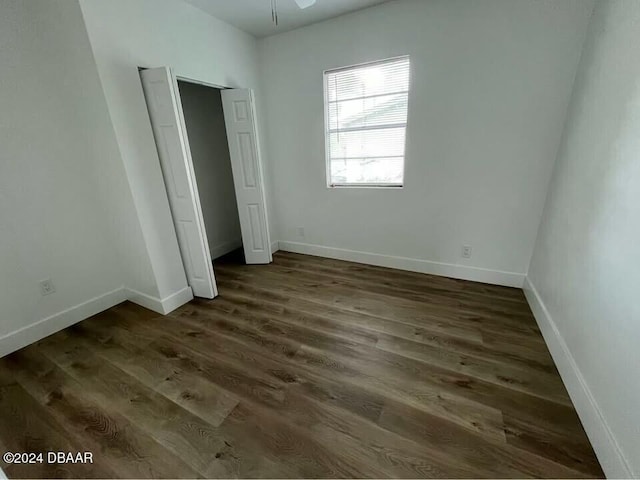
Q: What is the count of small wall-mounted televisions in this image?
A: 0